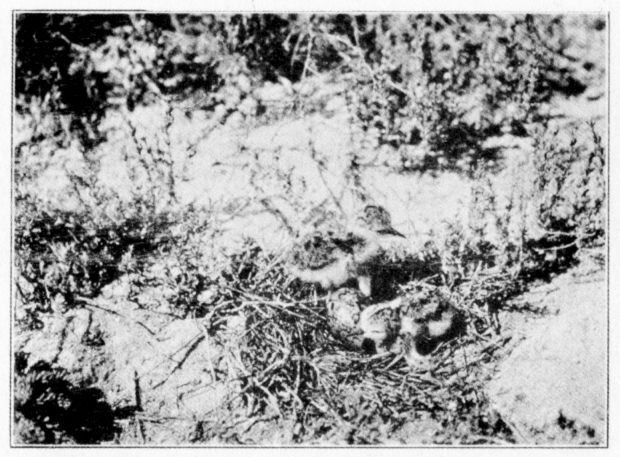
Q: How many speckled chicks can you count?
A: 2